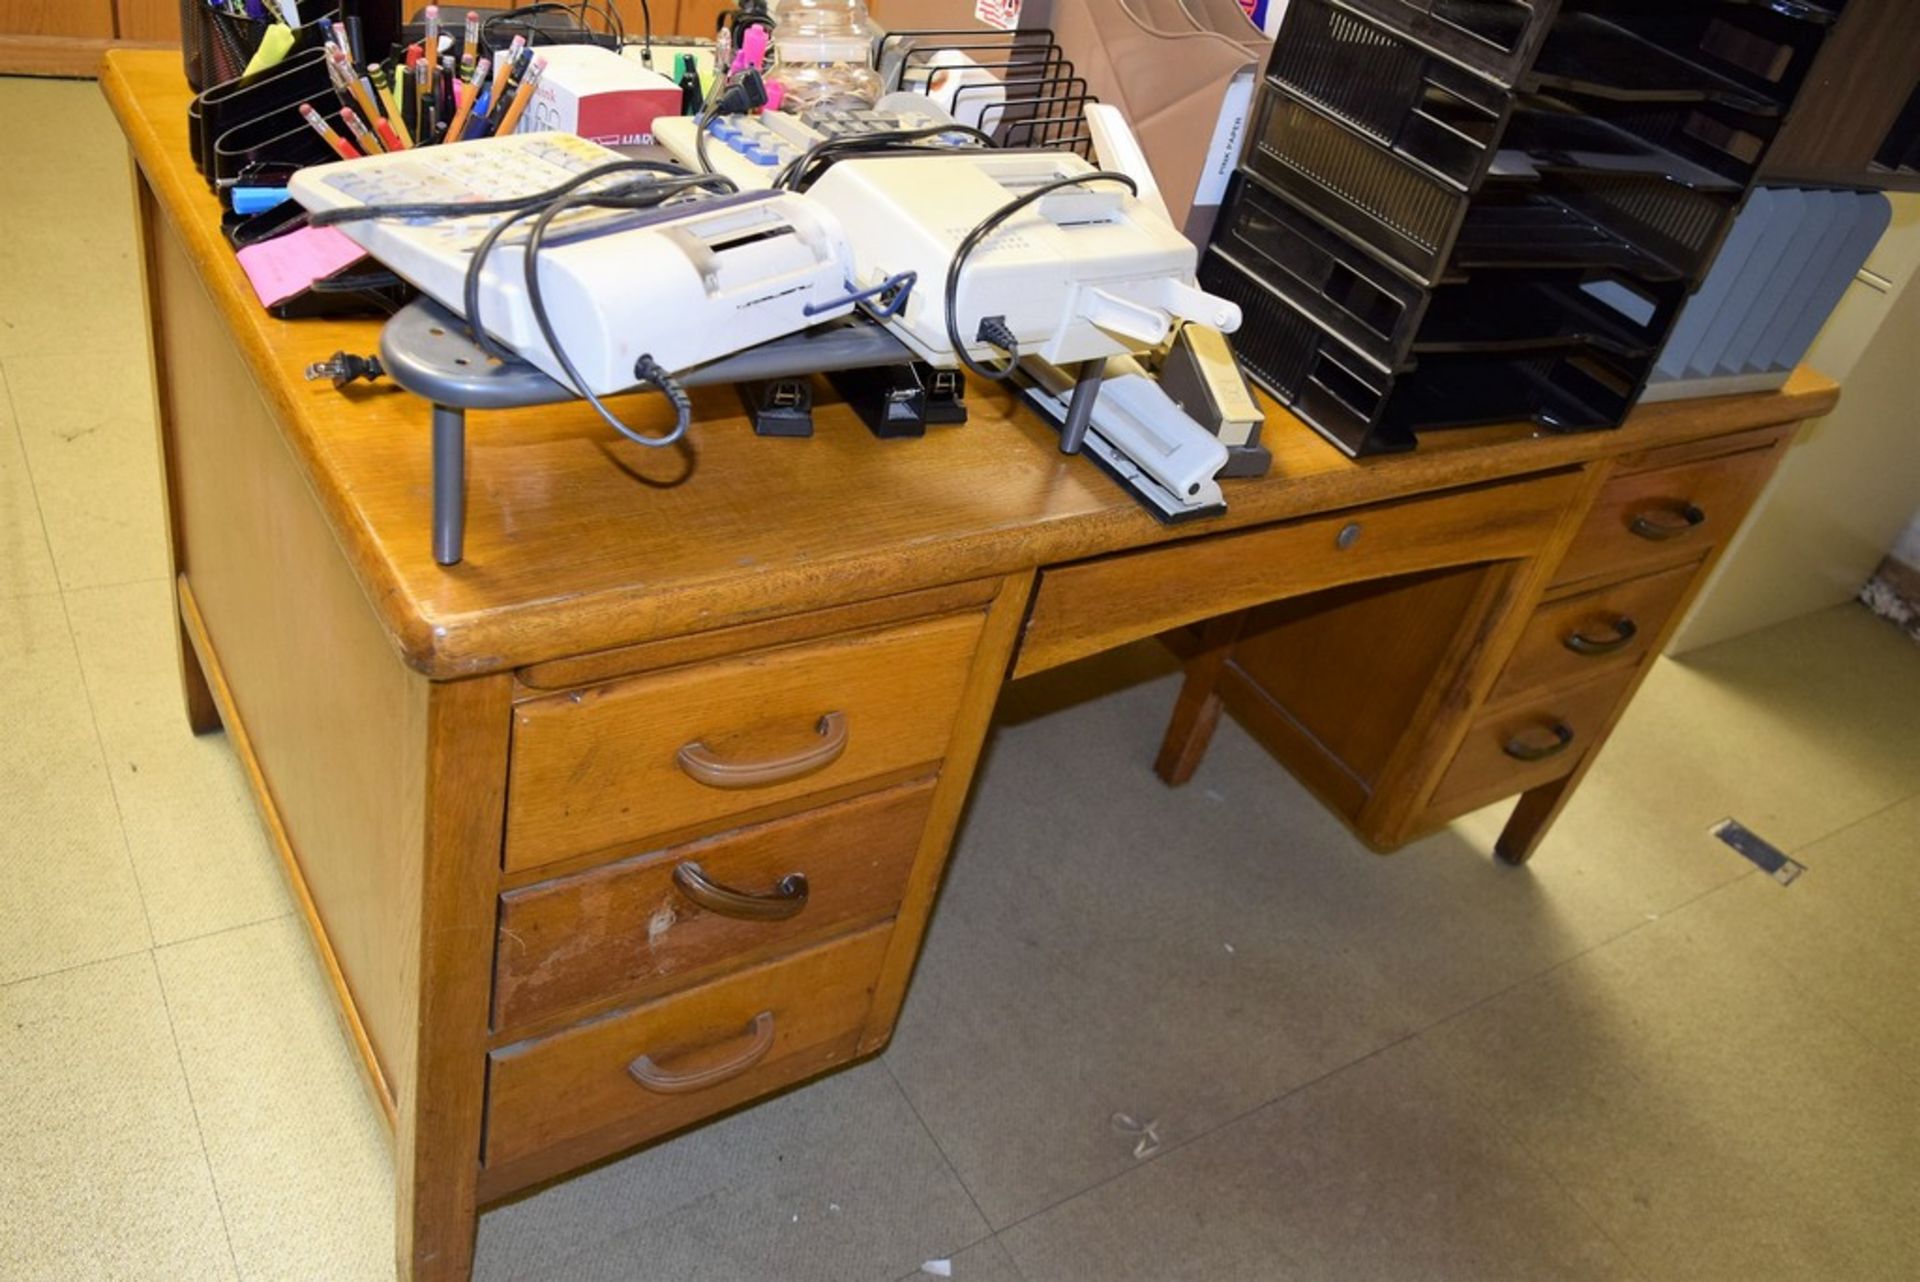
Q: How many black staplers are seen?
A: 3